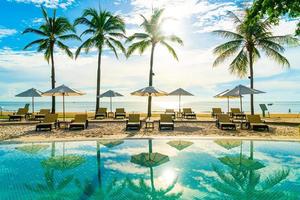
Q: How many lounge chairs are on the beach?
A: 14